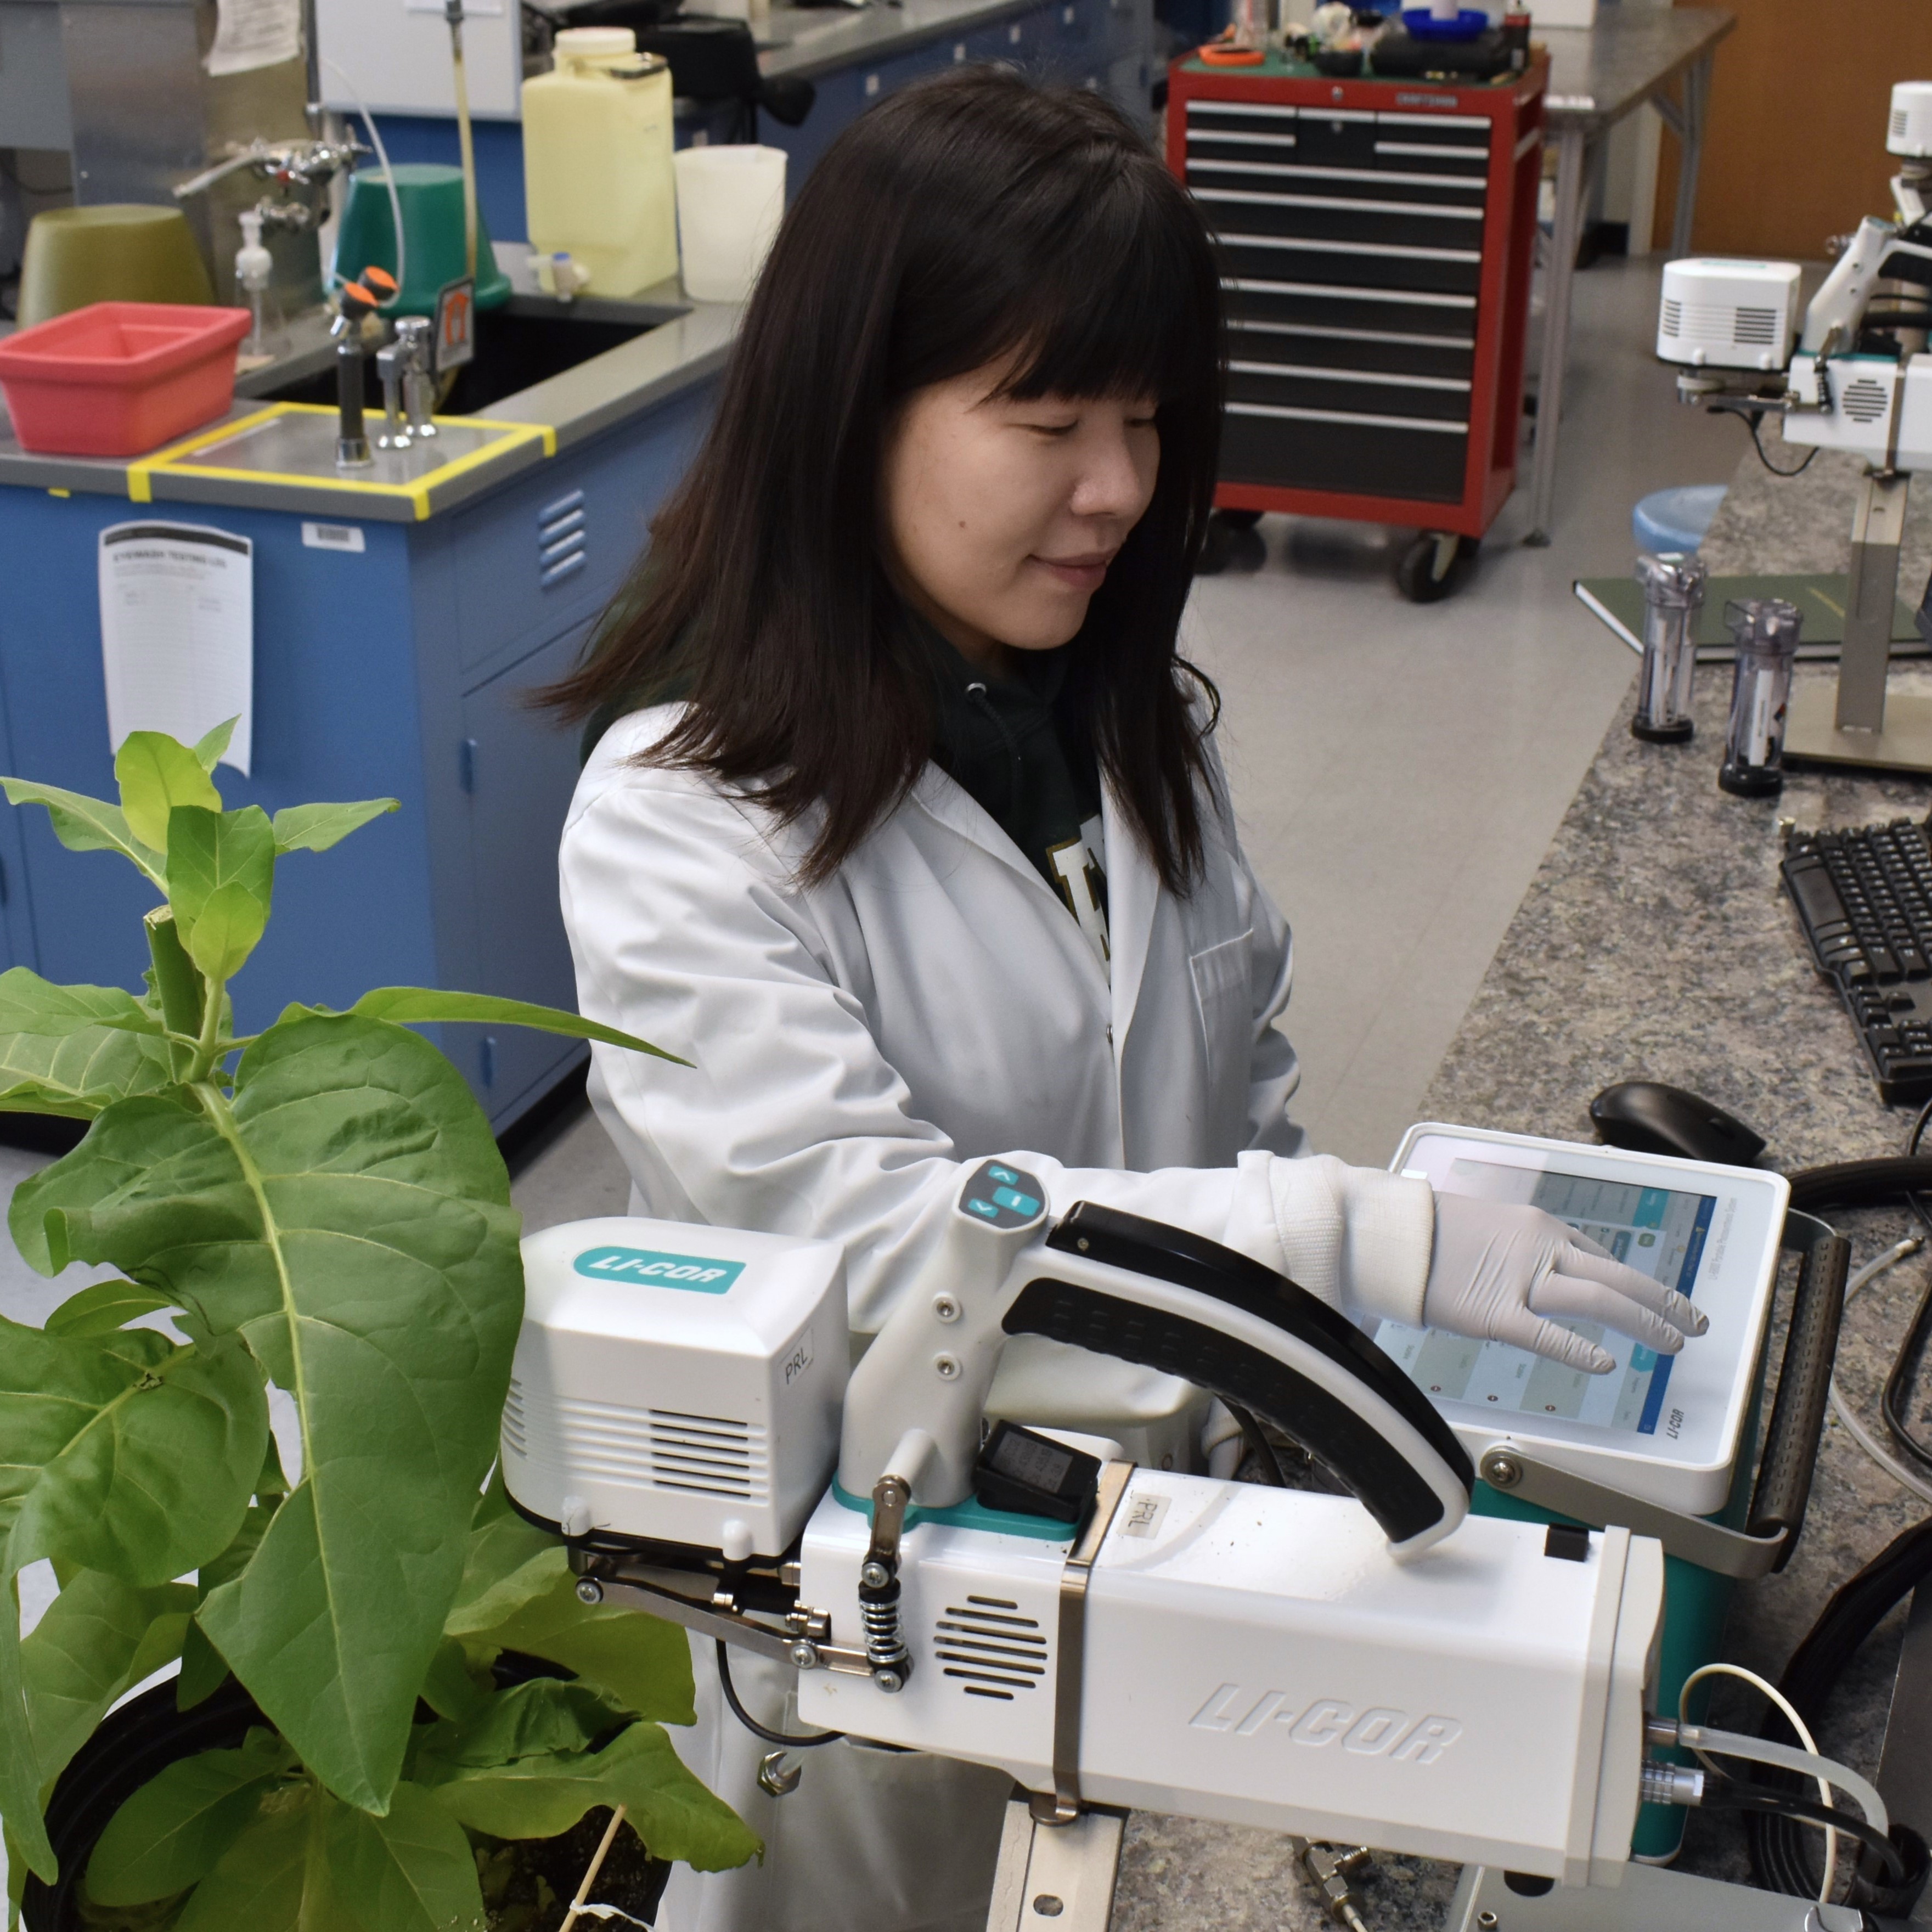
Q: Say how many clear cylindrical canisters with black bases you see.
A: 2